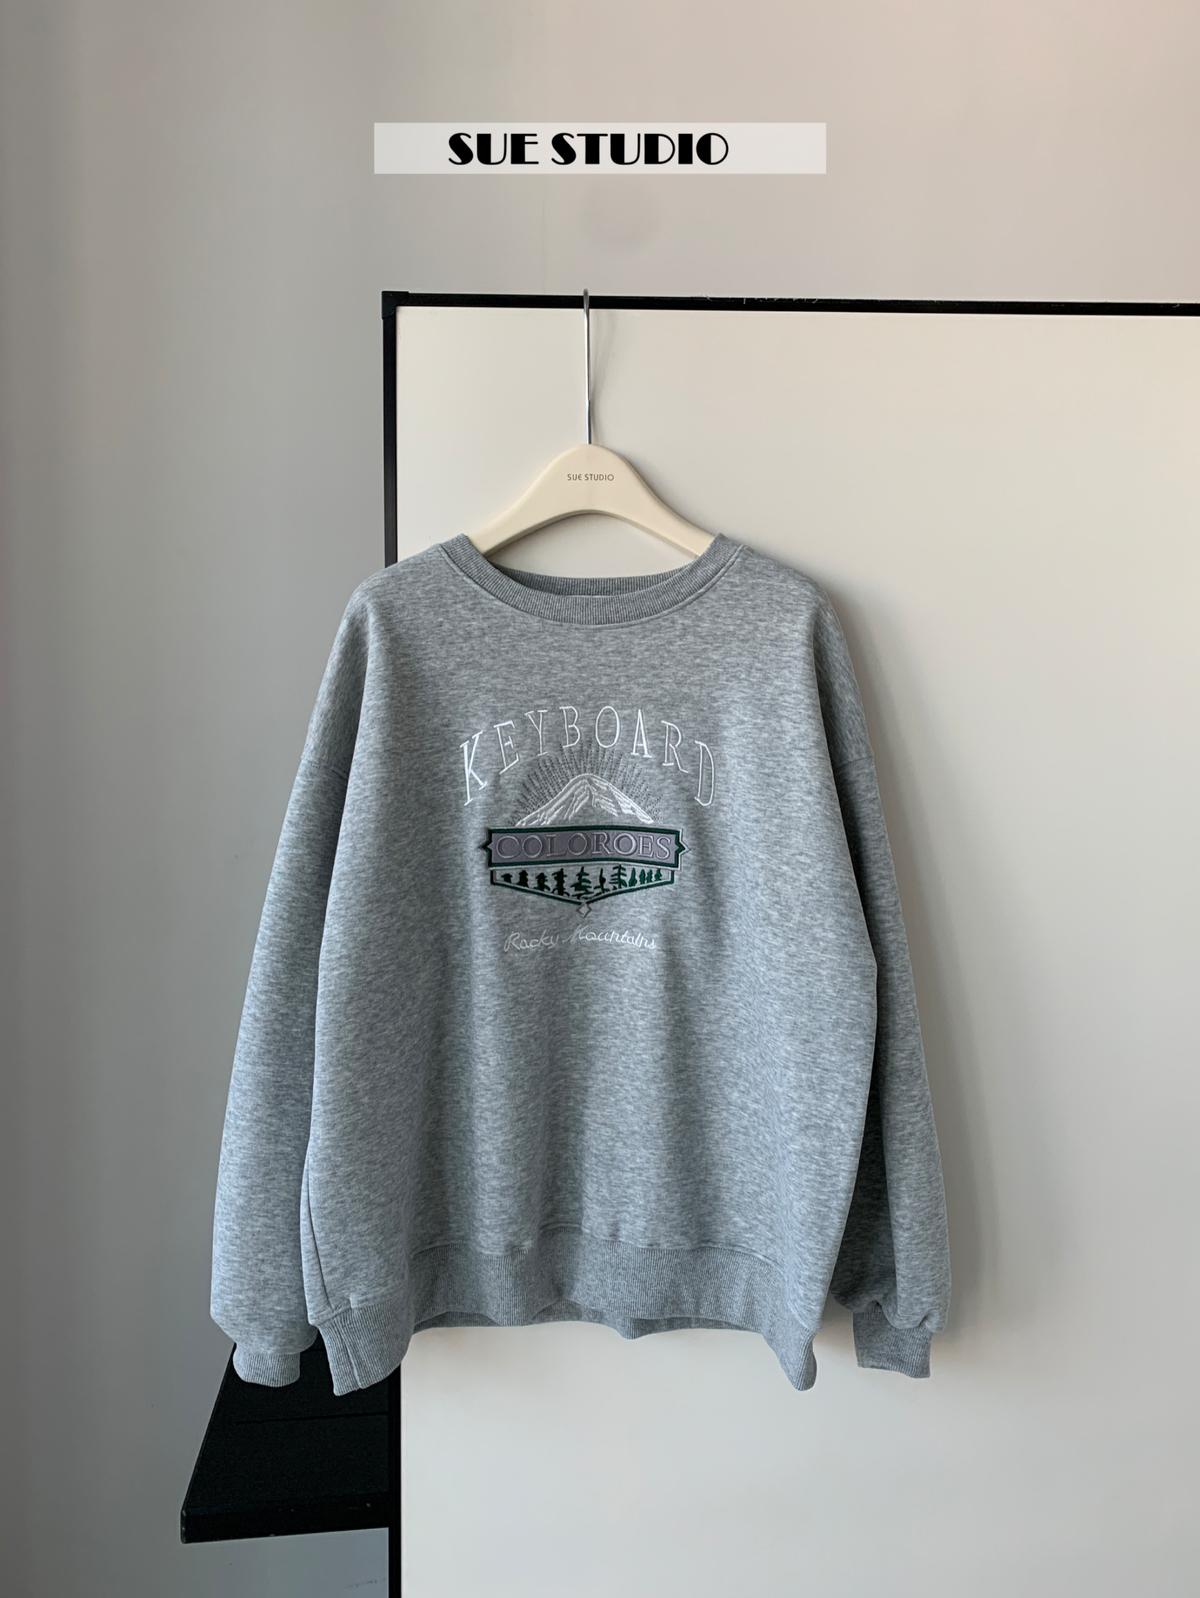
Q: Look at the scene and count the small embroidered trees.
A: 11